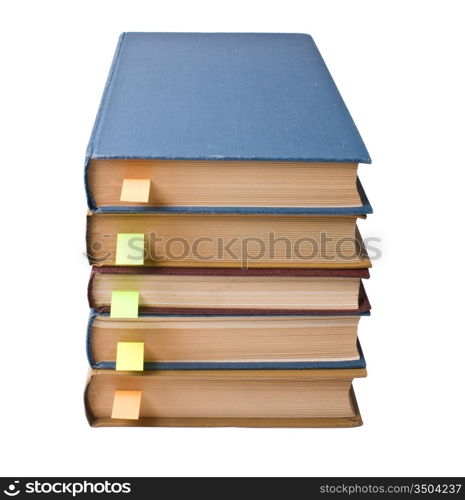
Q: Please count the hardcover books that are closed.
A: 5